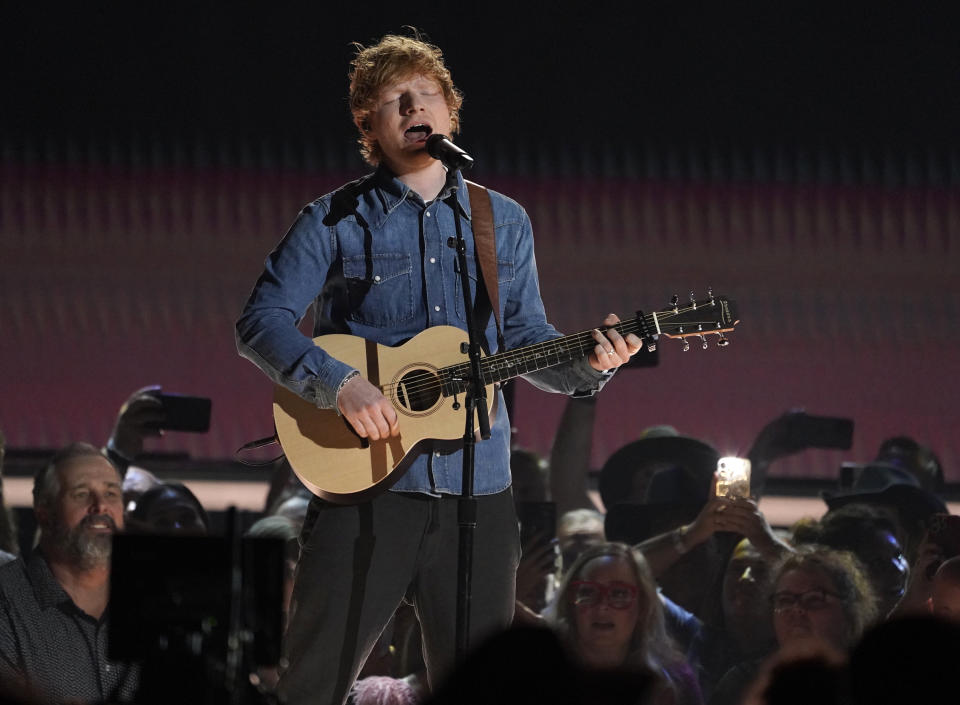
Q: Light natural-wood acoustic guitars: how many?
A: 1